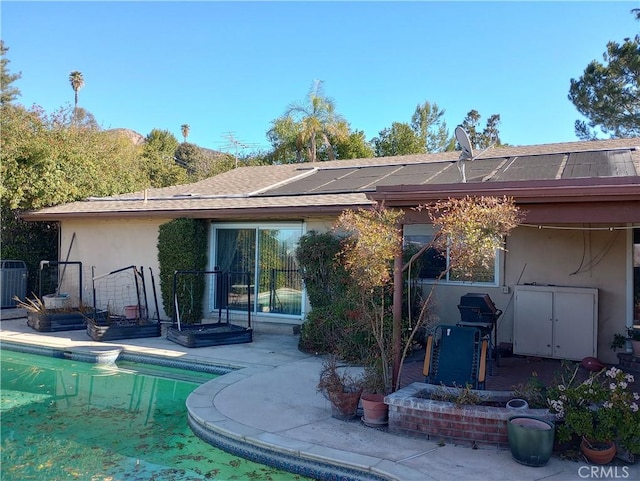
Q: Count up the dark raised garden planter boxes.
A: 3